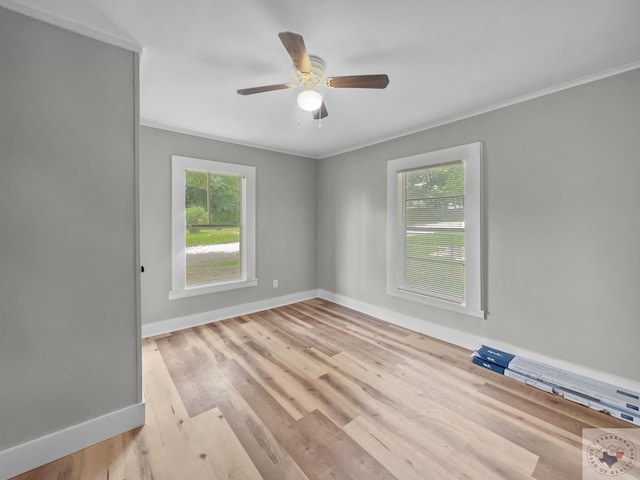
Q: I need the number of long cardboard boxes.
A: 2